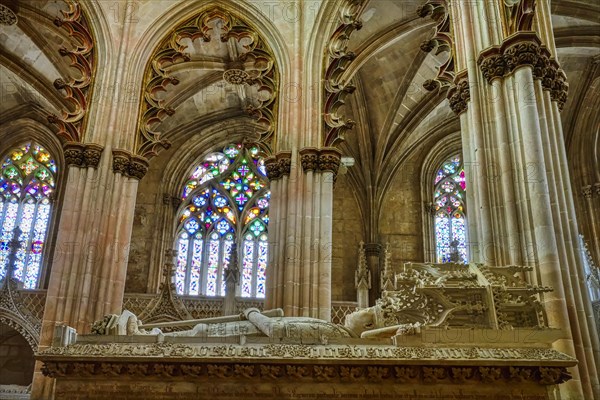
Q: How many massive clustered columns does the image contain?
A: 3